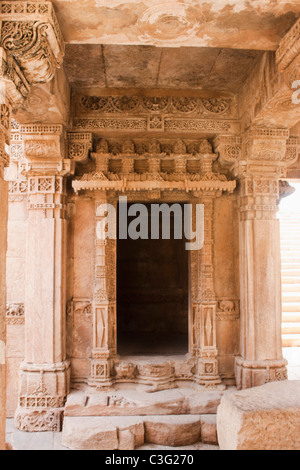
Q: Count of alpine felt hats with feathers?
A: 0